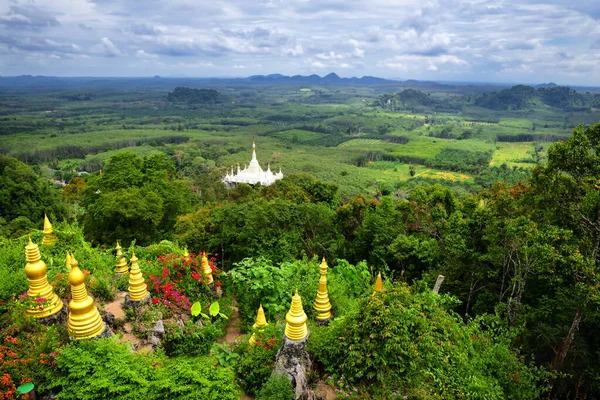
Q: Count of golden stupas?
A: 12